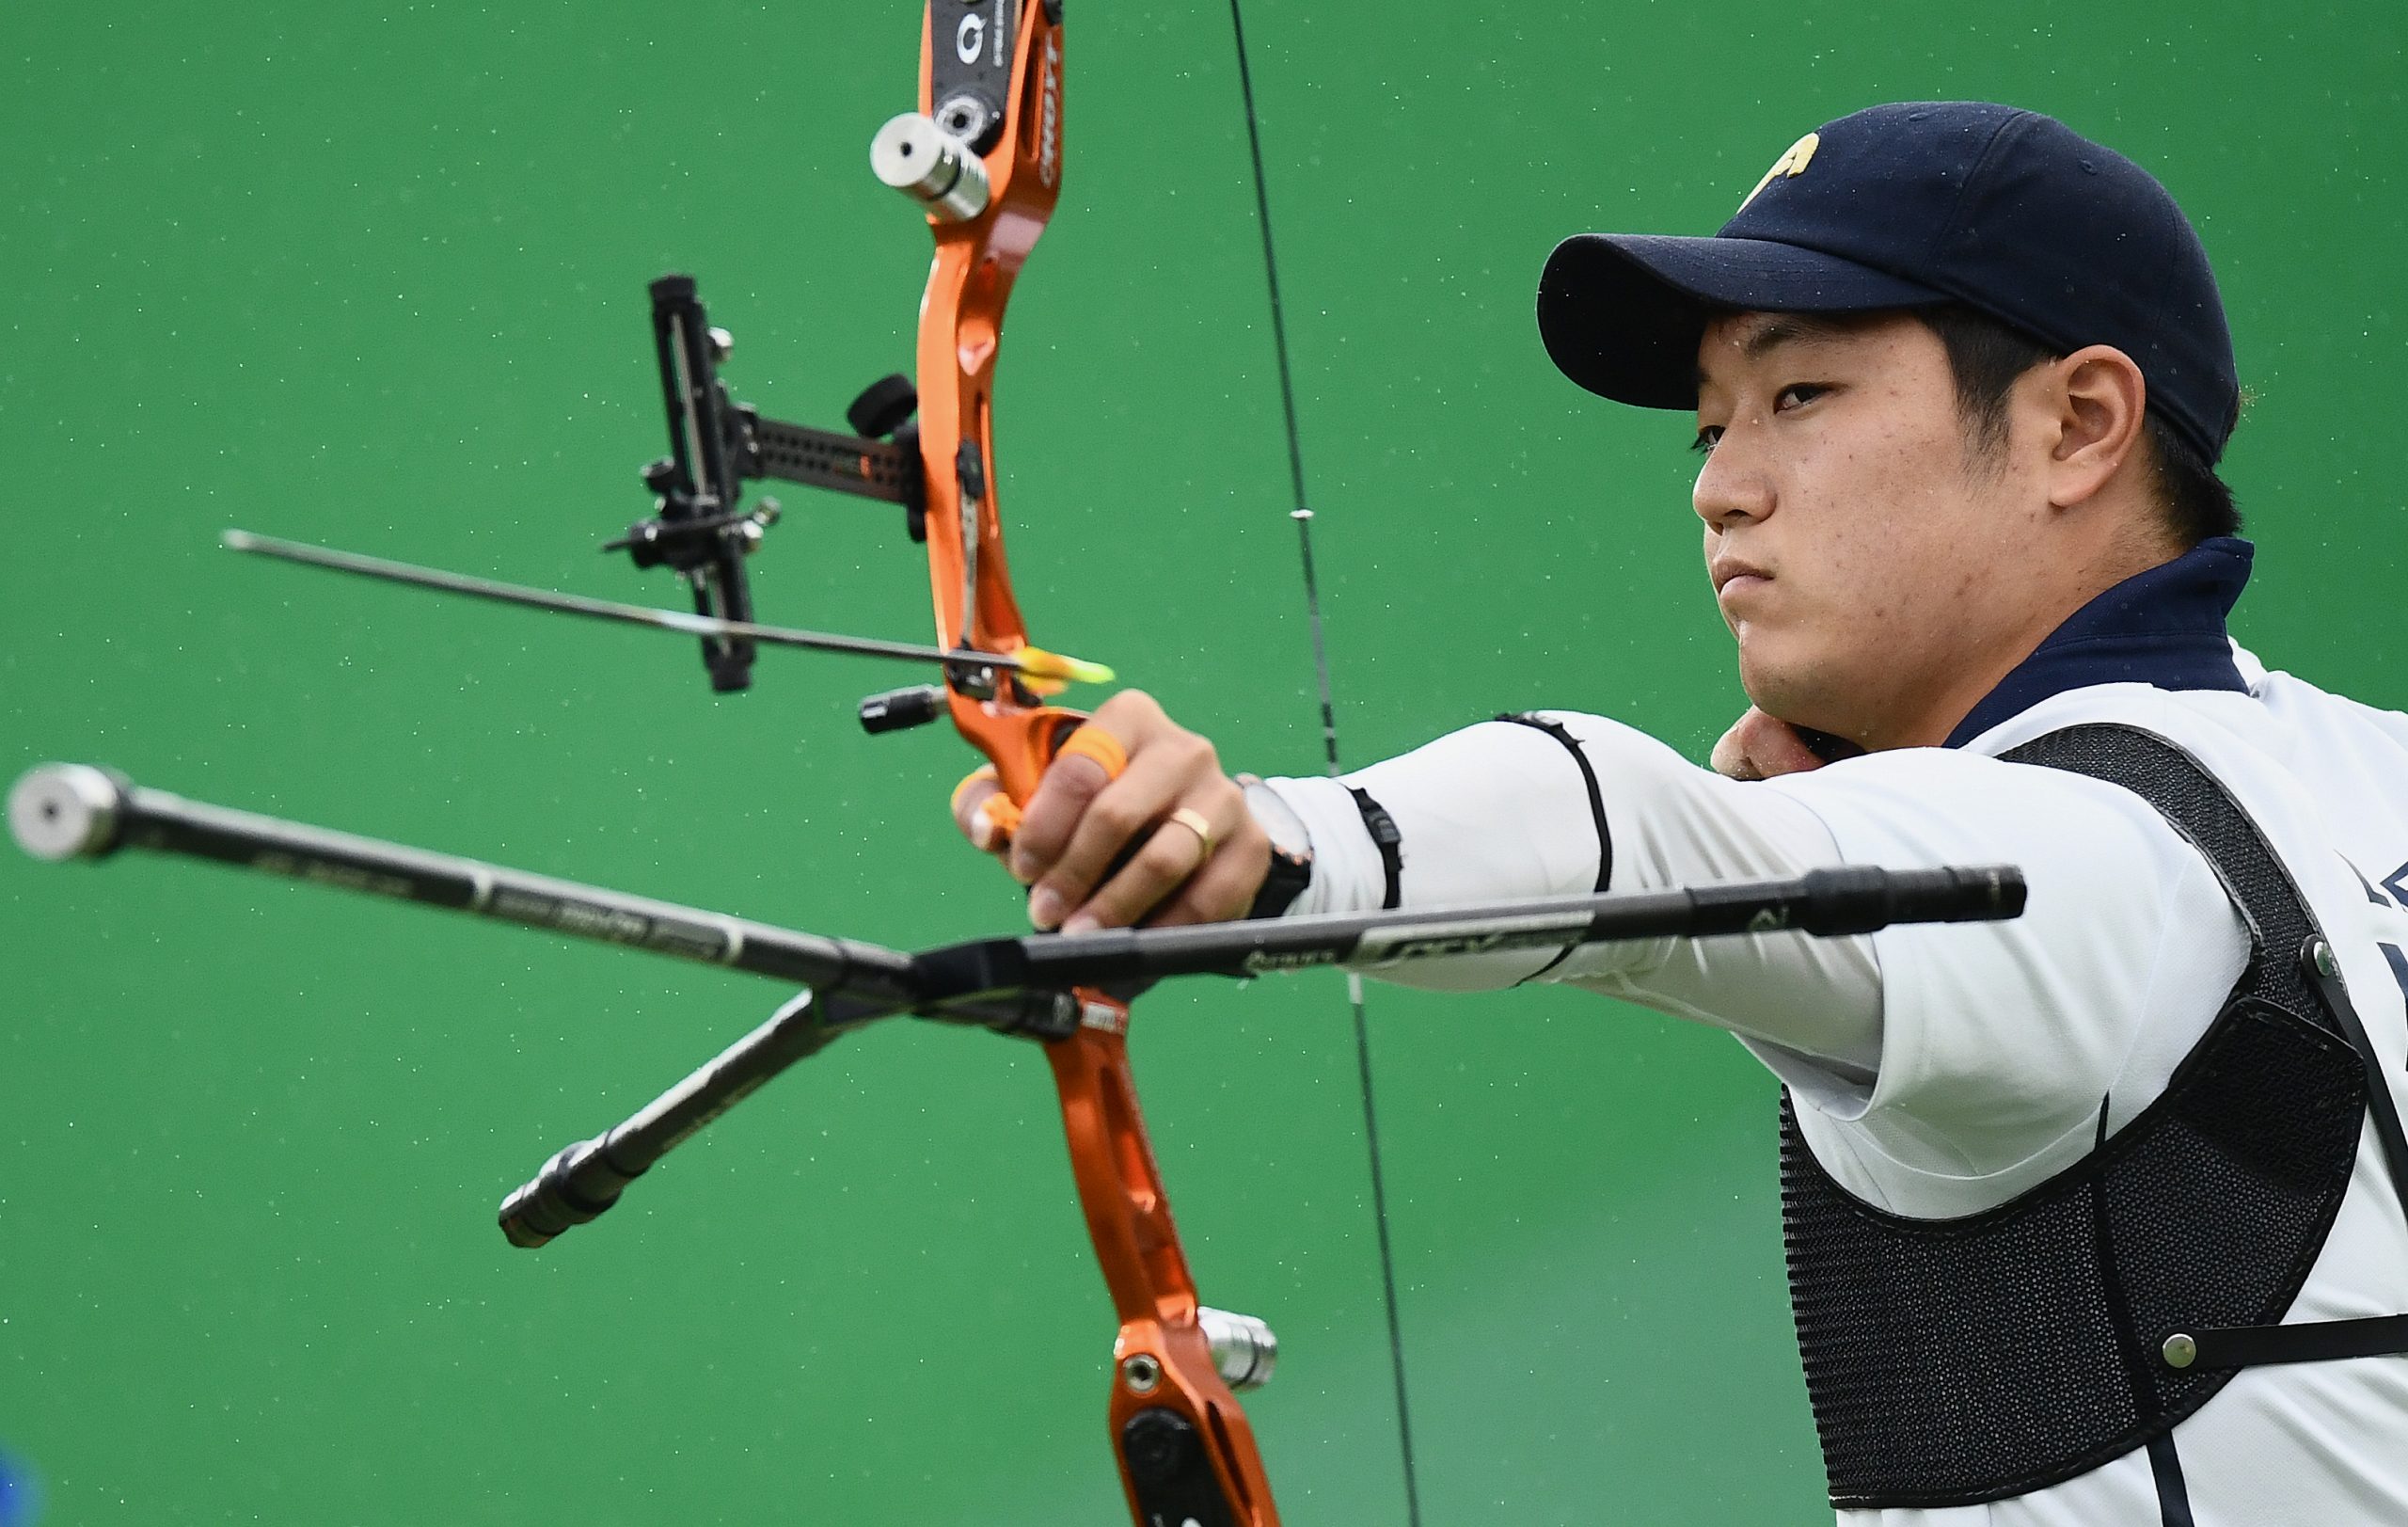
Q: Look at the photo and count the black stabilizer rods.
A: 3